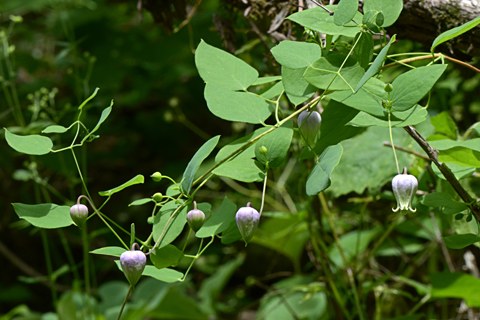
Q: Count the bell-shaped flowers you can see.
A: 6